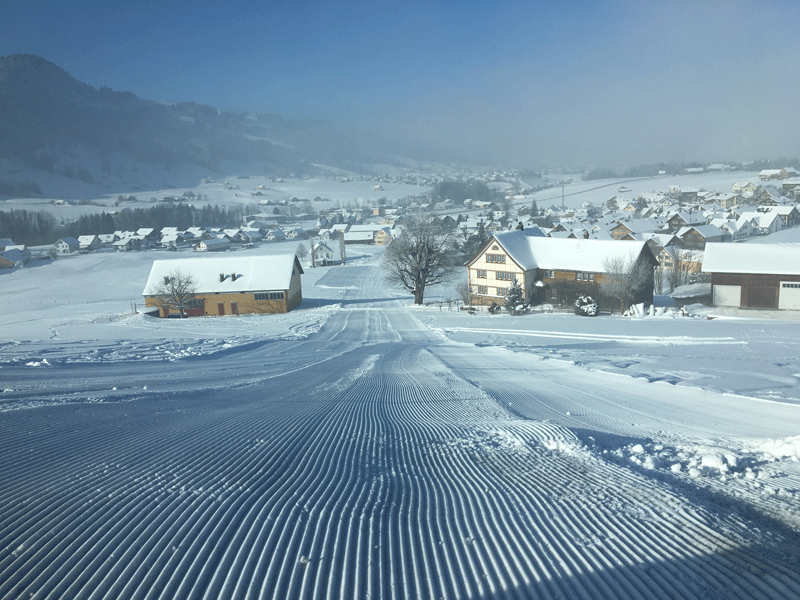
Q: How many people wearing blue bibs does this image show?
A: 0